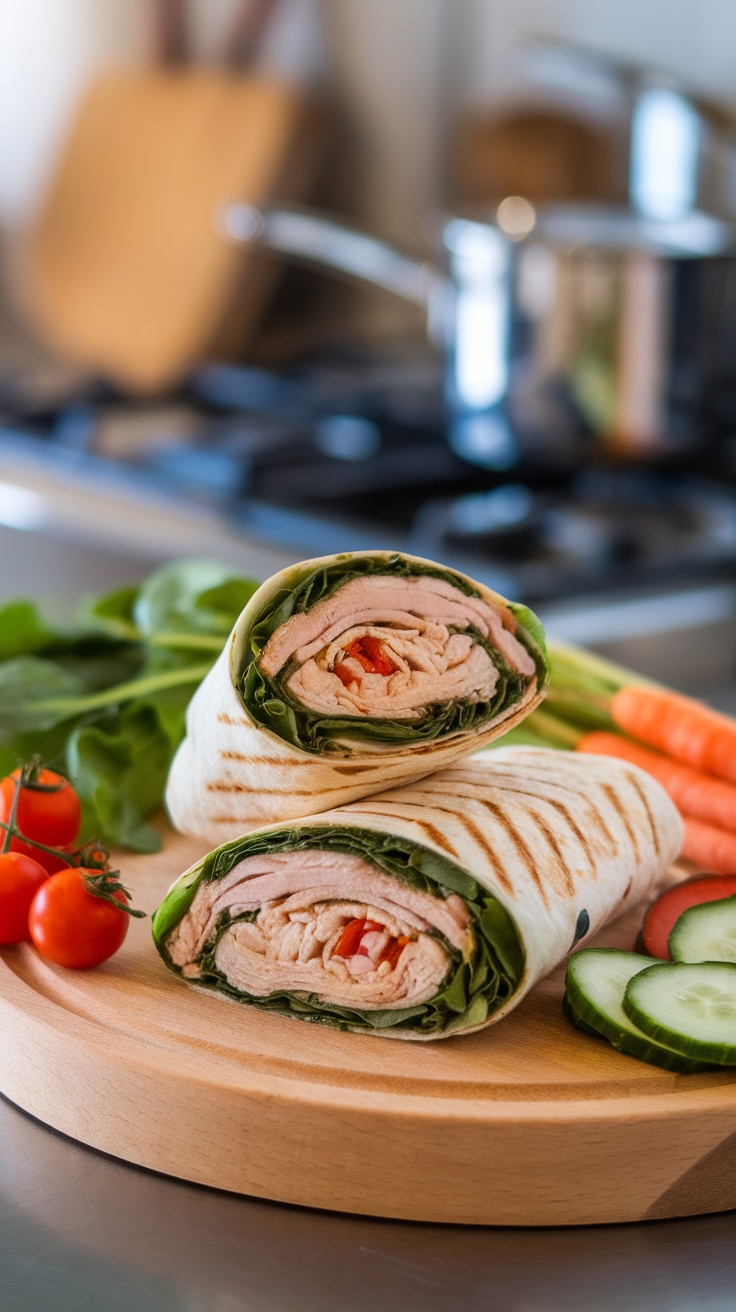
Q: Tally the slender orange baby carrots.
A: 3